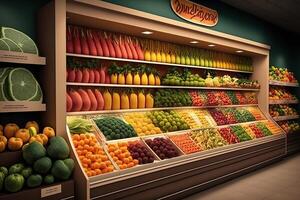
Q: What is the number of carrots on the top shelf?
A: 12